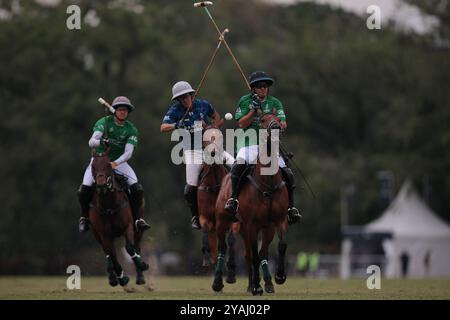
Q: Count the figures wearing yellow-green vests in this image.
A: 2